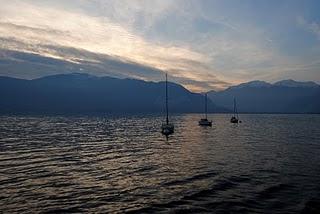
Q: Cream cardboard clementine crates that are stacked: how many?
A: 0